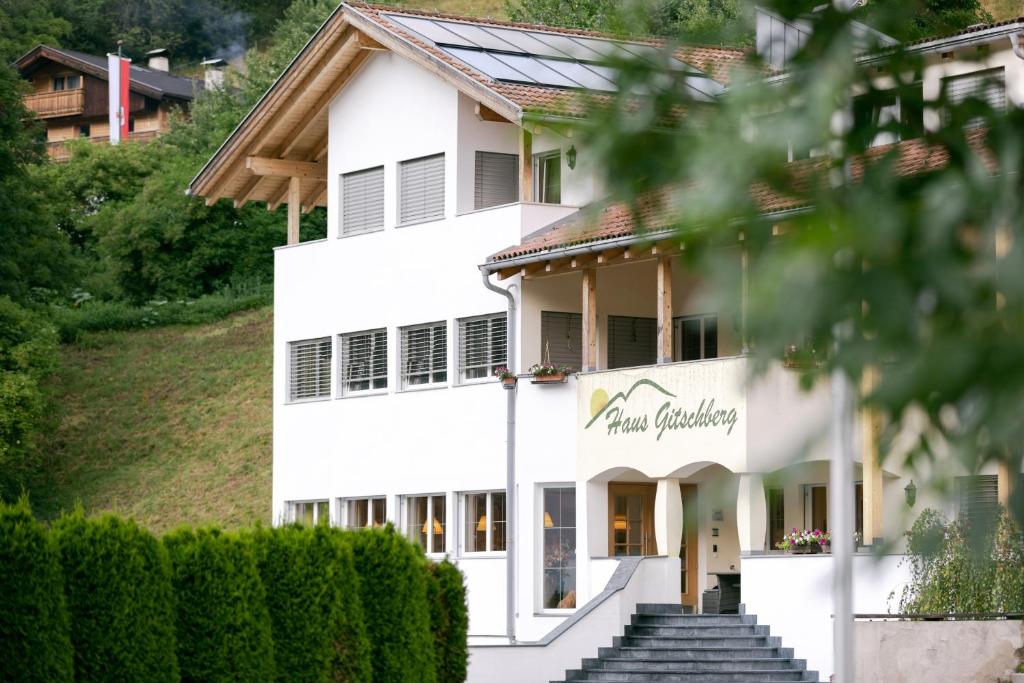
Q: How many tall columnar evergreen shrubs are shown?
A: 6